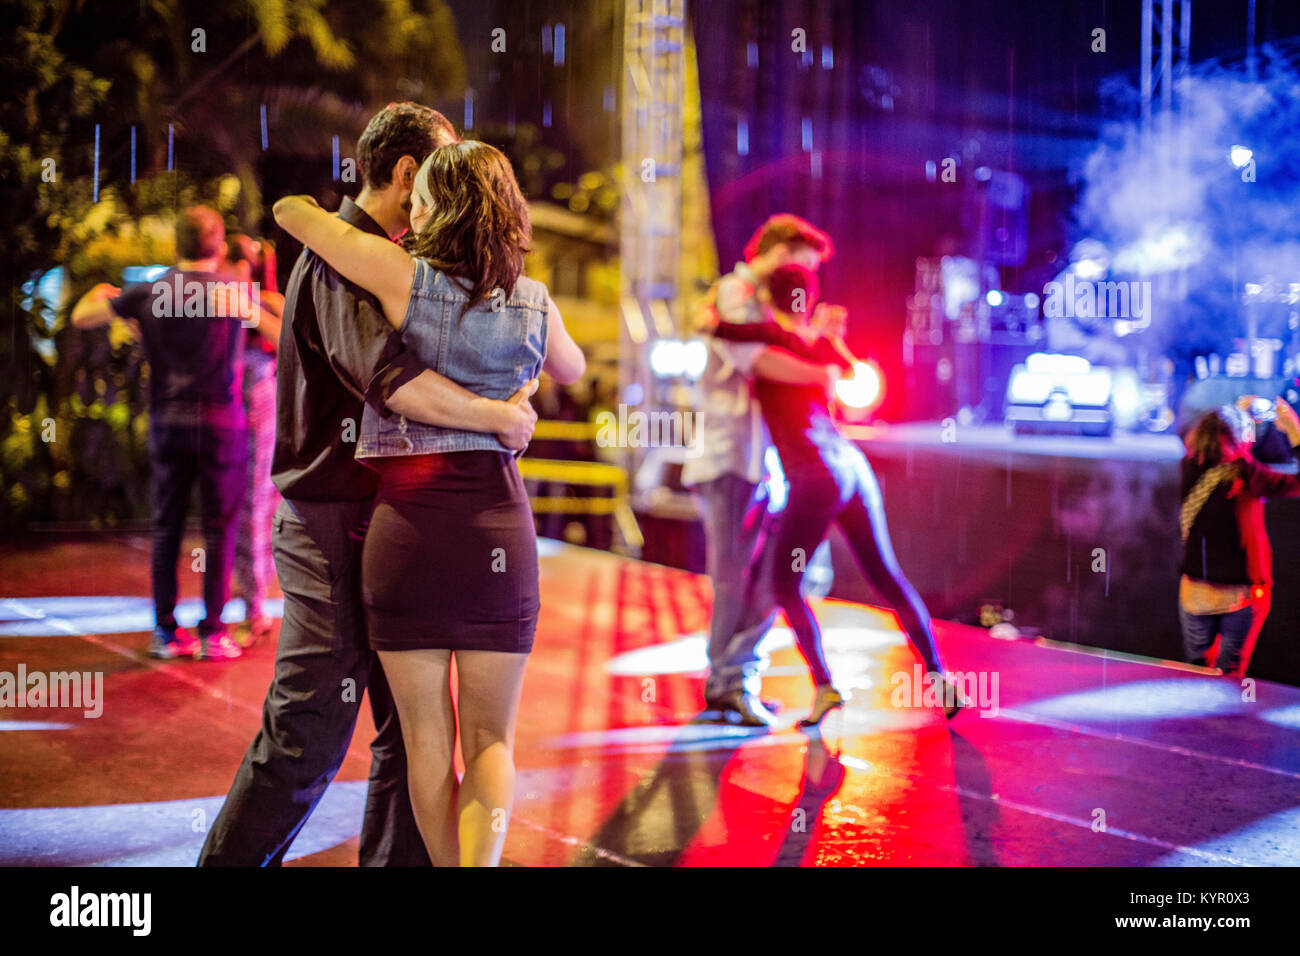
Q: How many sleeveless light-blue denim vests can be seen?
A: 1